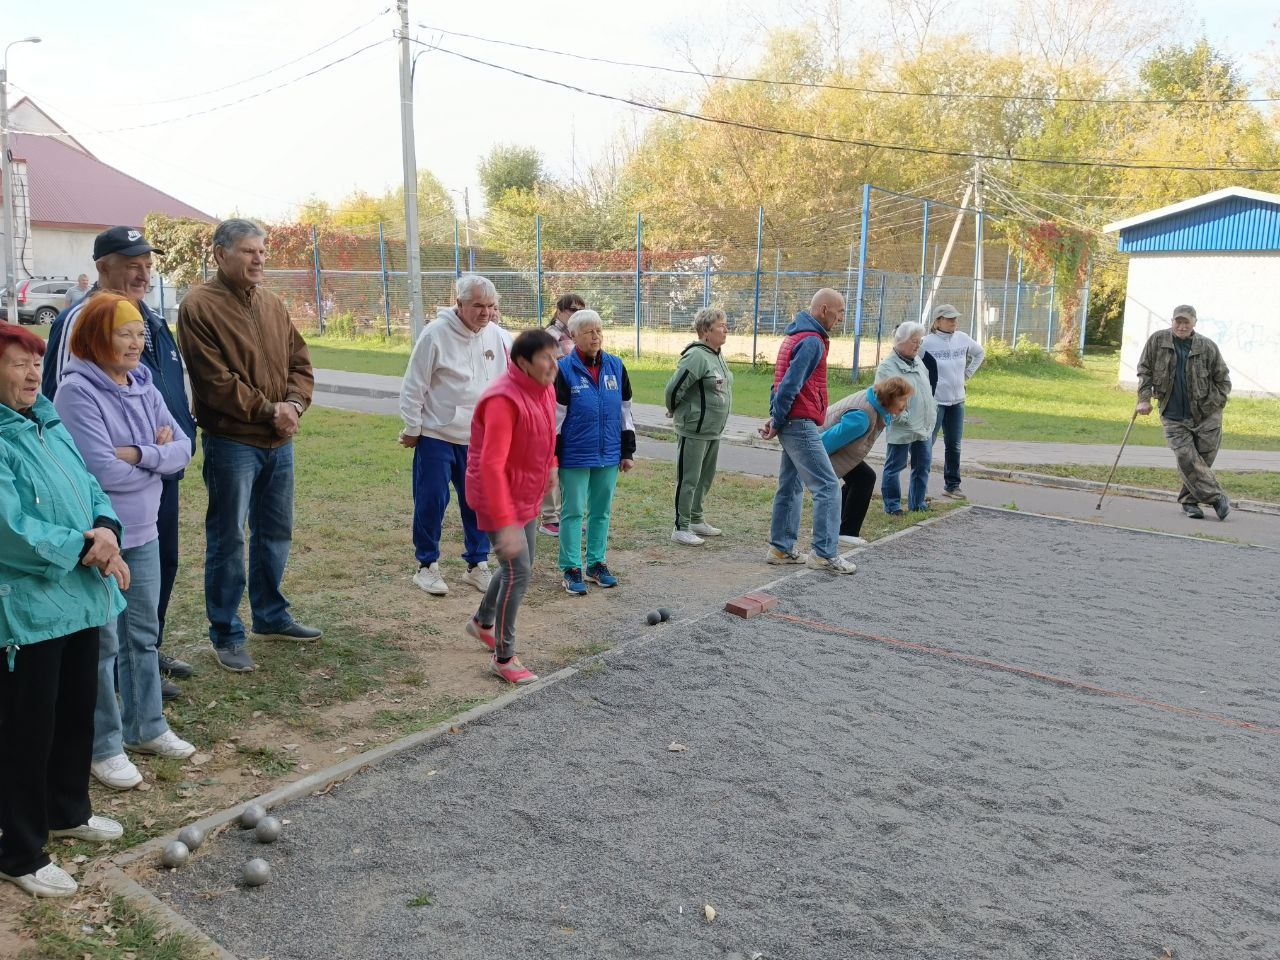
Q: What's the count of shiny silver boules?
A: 5